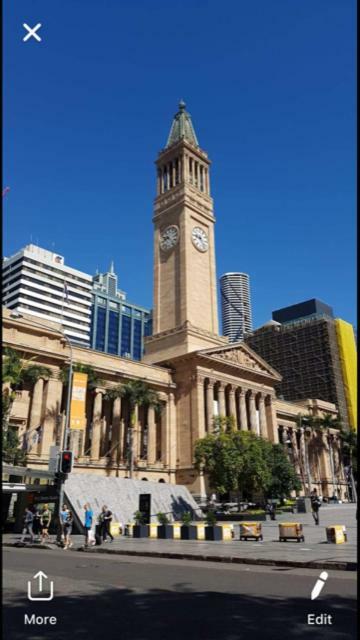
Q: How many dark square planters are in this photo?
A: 4